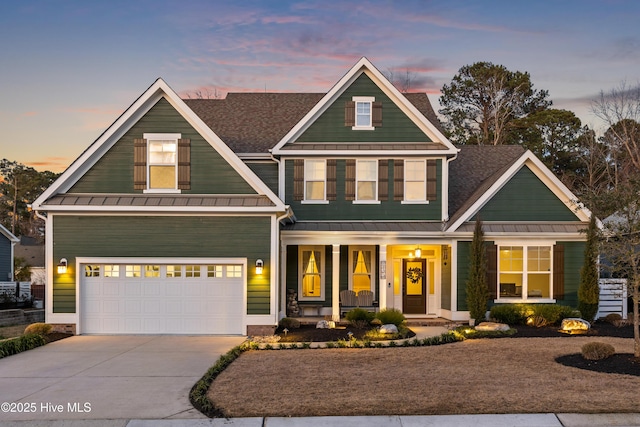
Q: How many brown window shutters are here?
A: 12